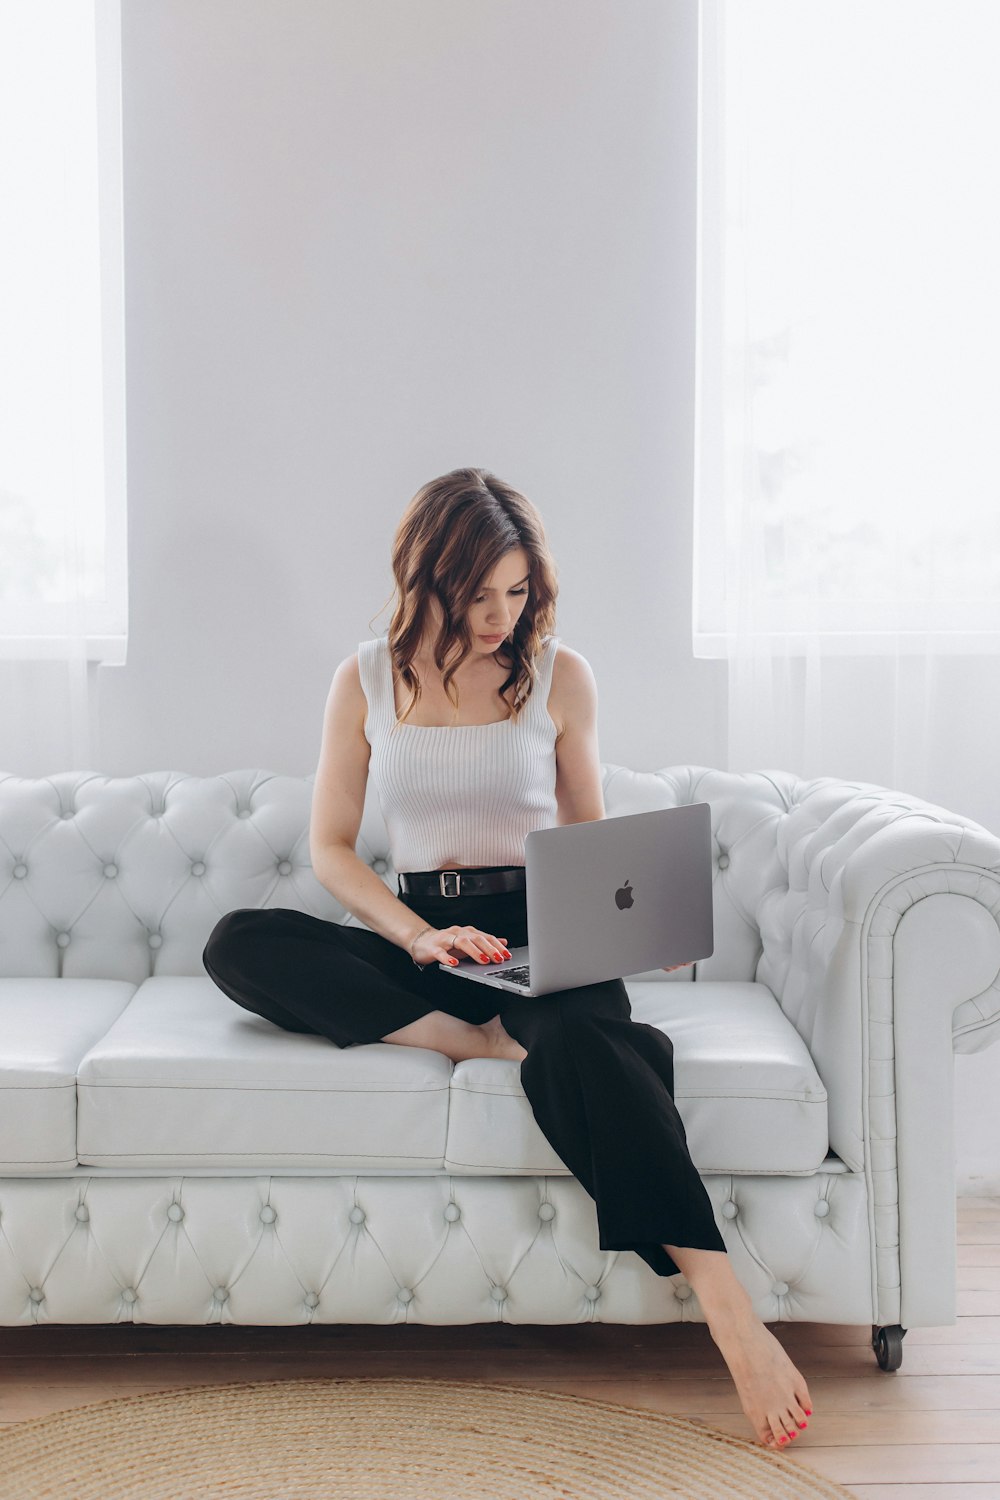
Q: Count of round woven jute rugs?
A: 1